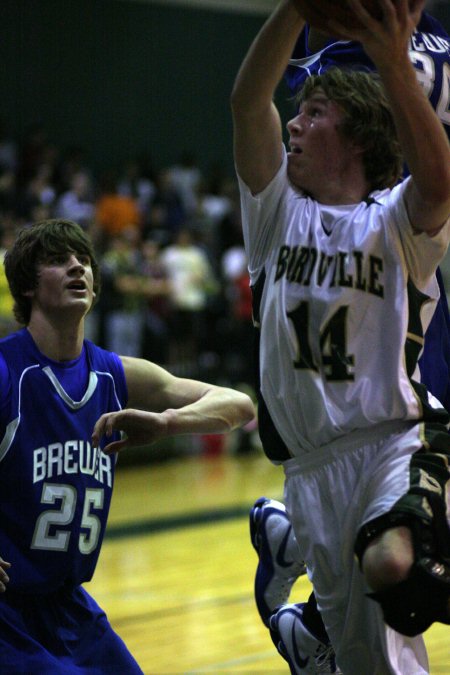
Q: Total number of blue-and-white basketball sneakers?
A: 2